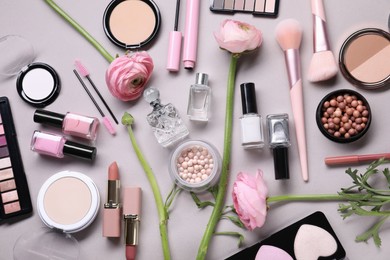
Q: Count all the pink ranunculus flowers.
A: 3